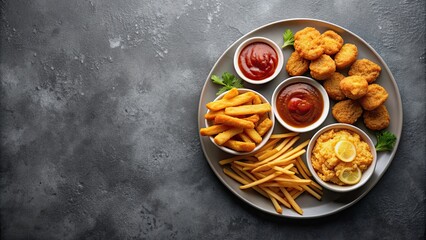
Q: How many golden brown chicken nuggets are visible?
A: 11